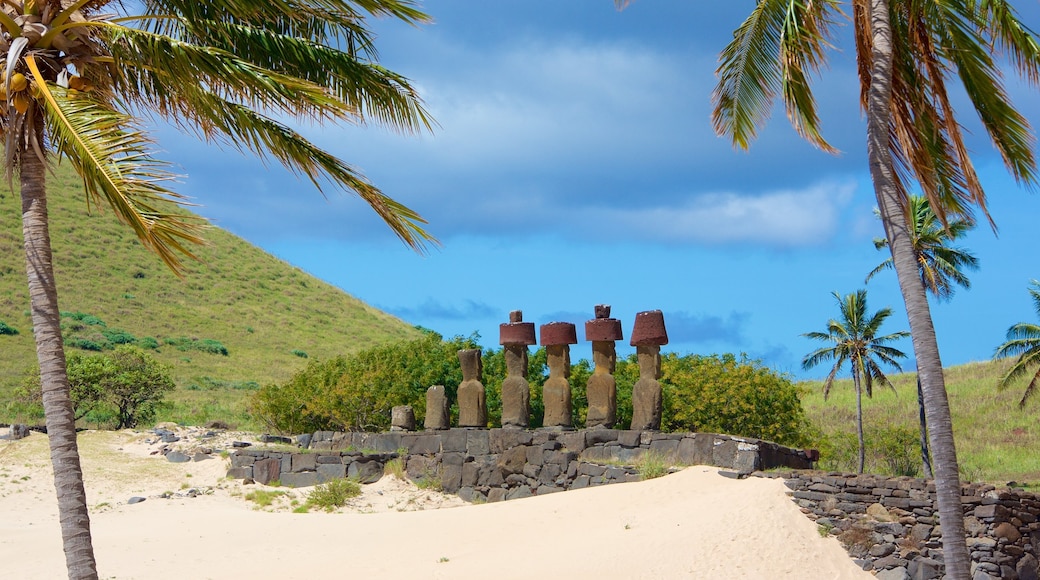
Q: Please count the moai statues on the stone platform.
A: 7